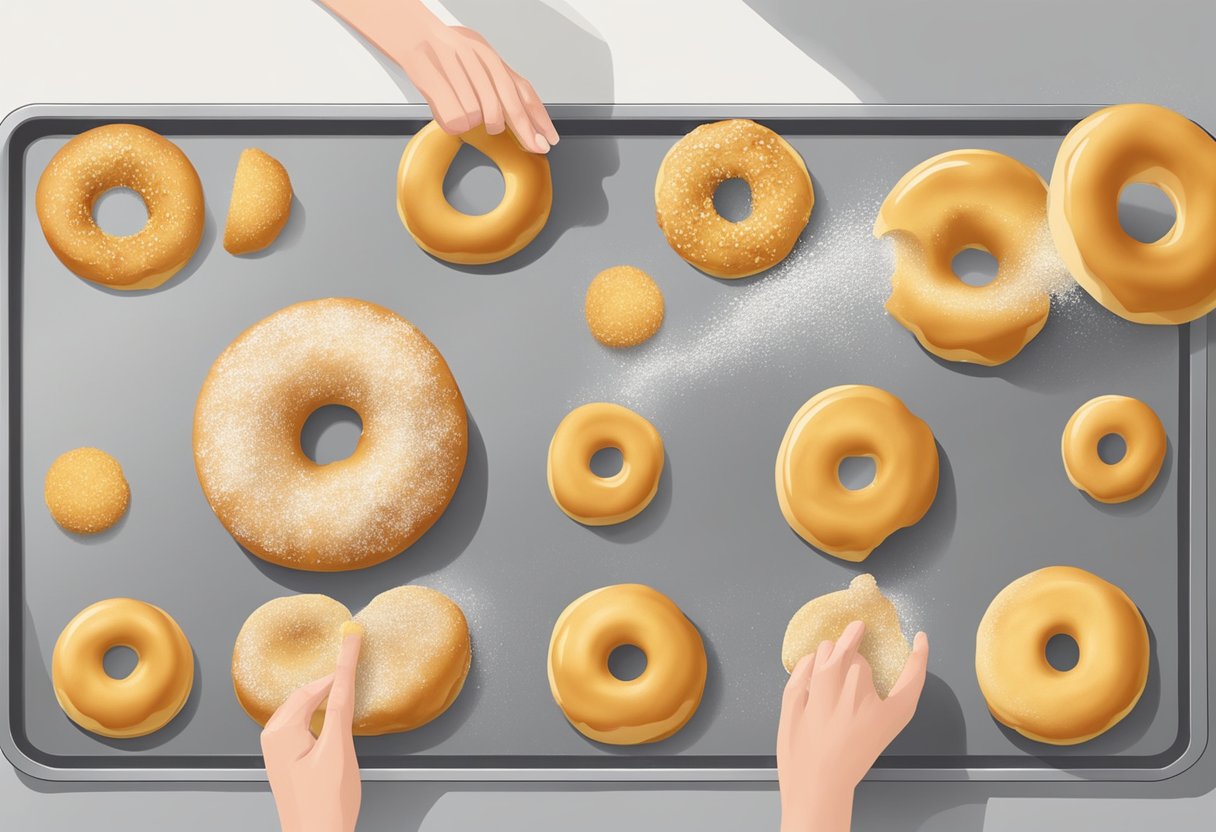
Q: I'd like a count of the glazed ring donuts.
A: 9